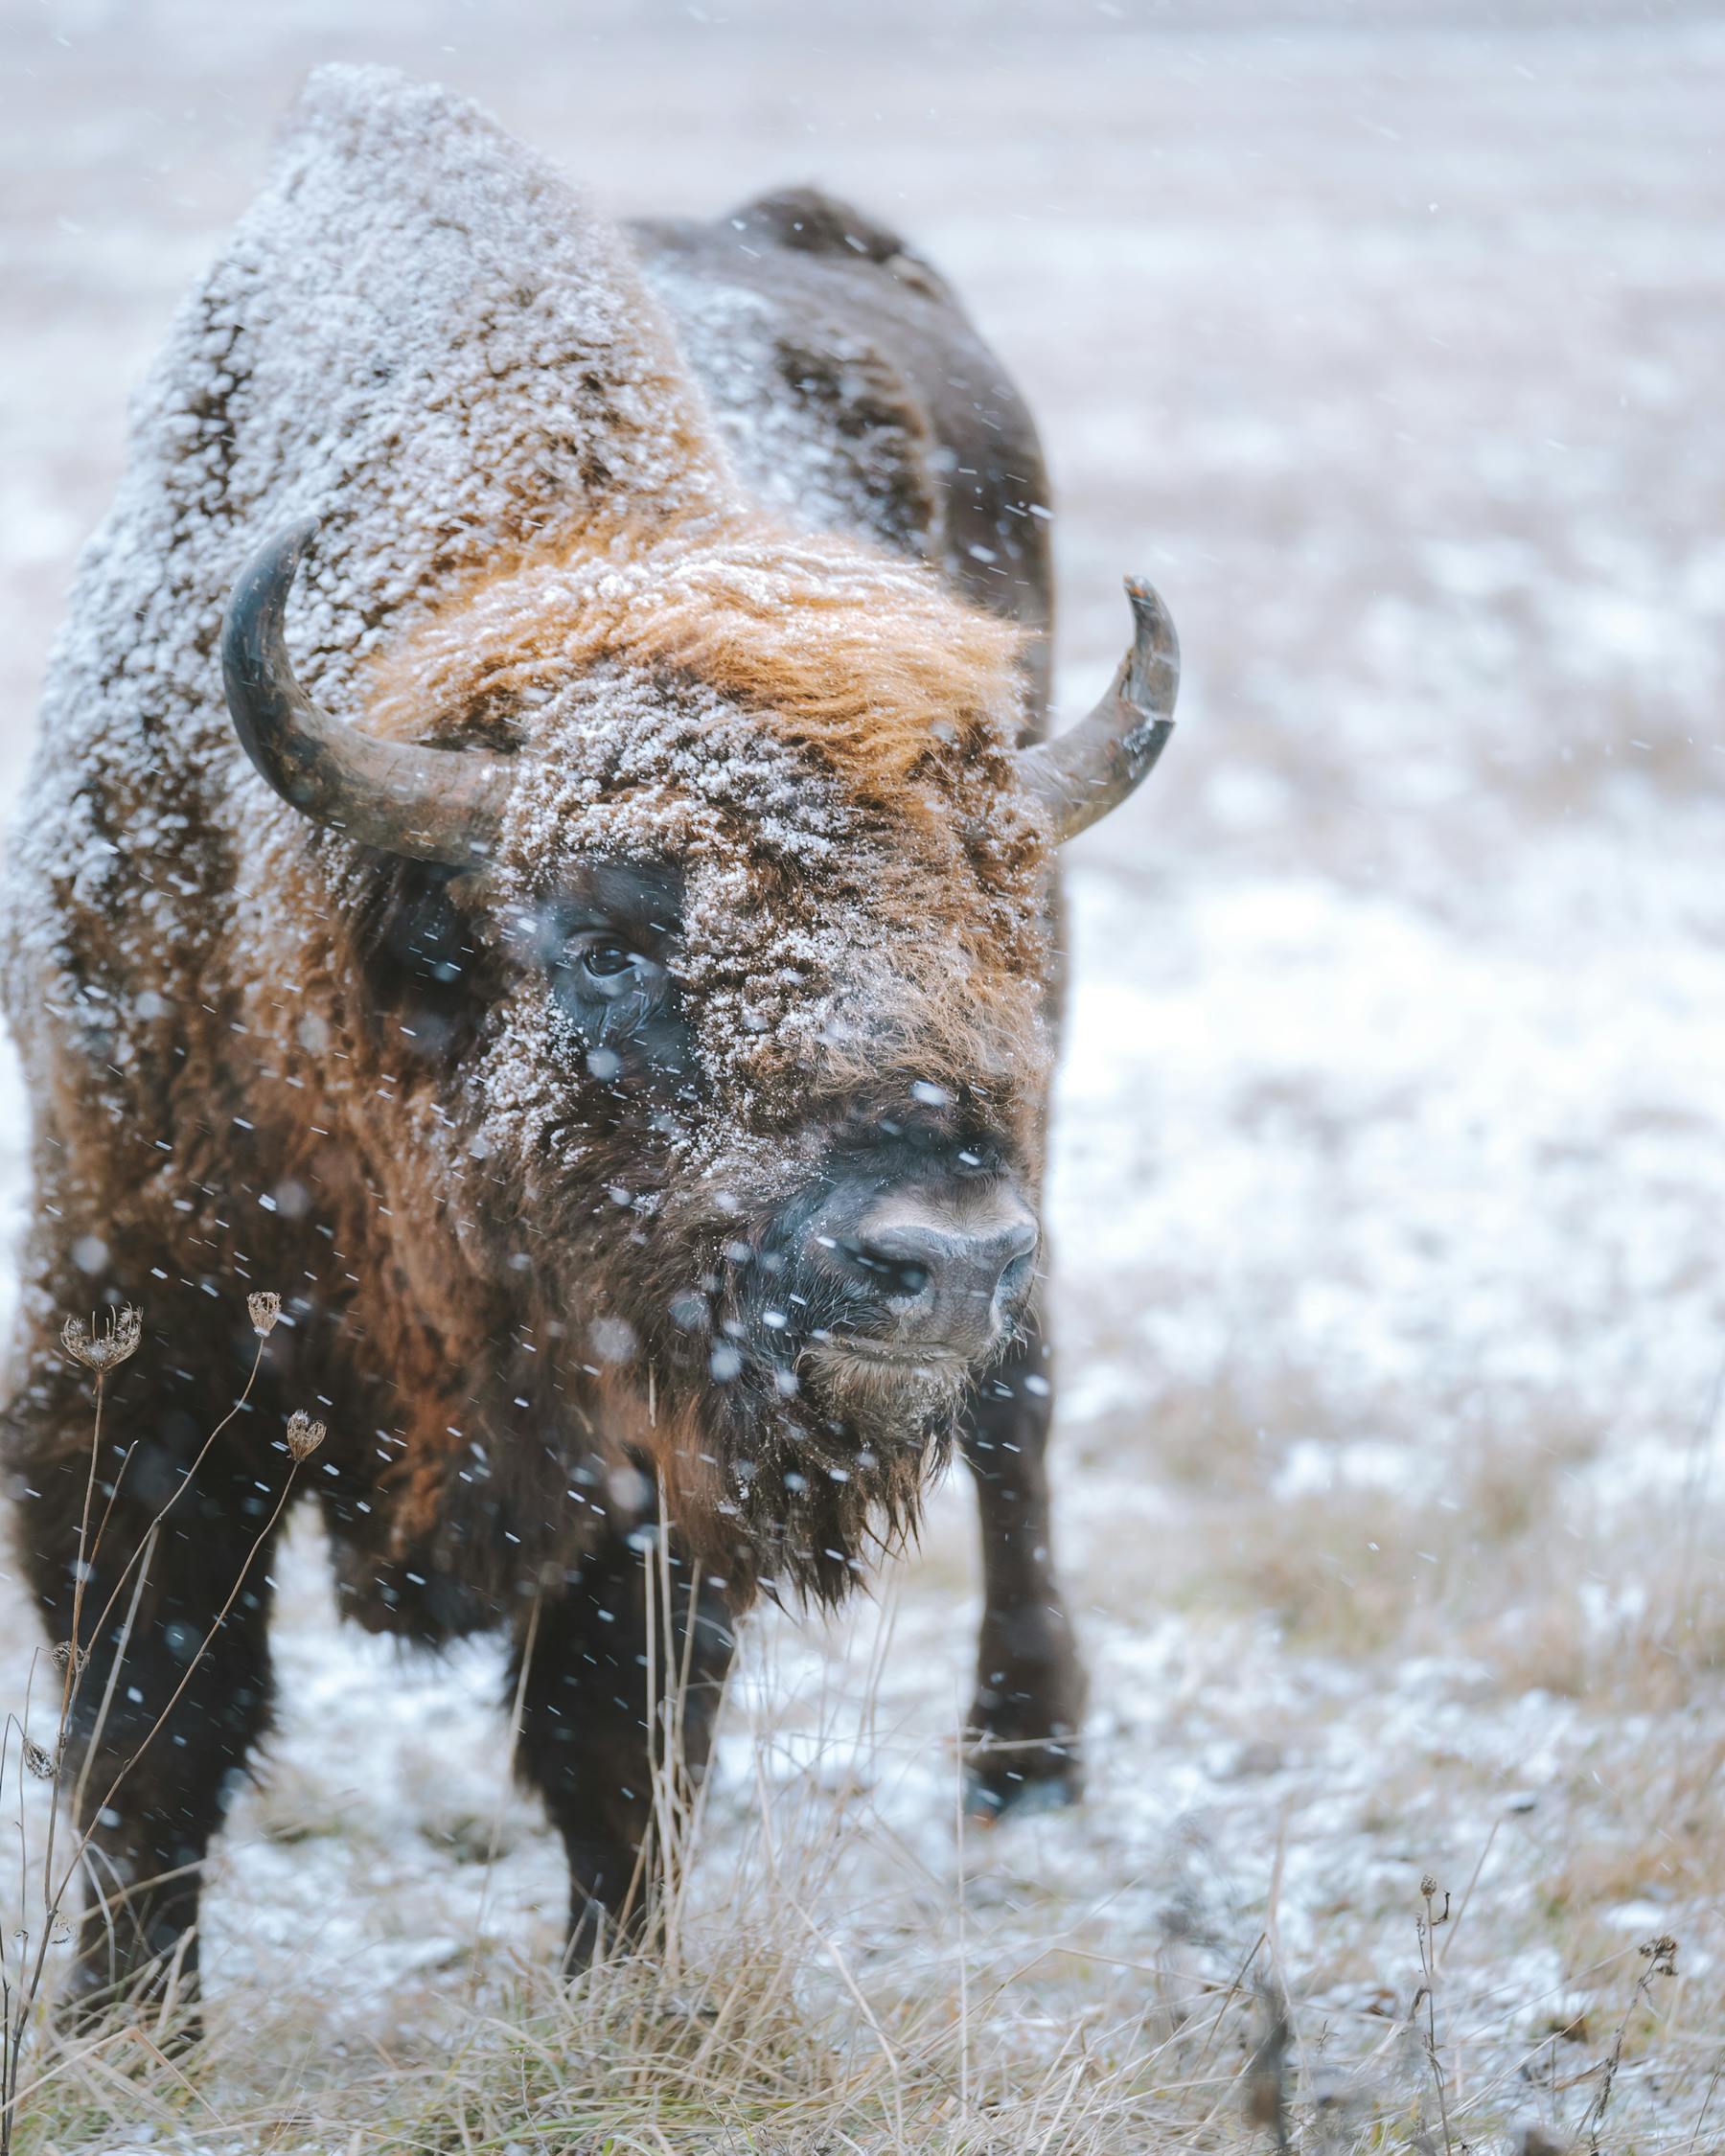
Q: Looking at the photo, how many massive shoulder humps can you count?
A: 1